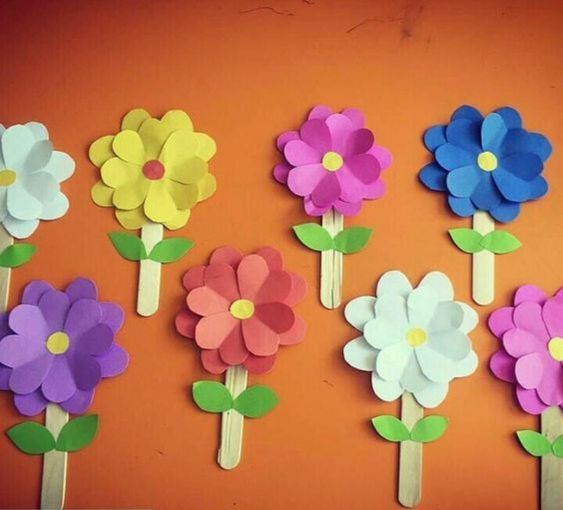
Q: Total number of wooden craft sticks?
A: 8